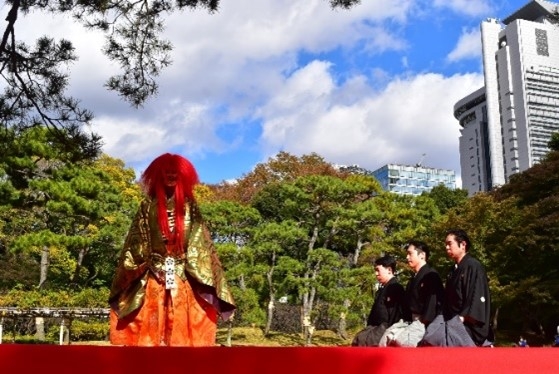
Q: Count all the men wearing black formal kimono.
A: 3